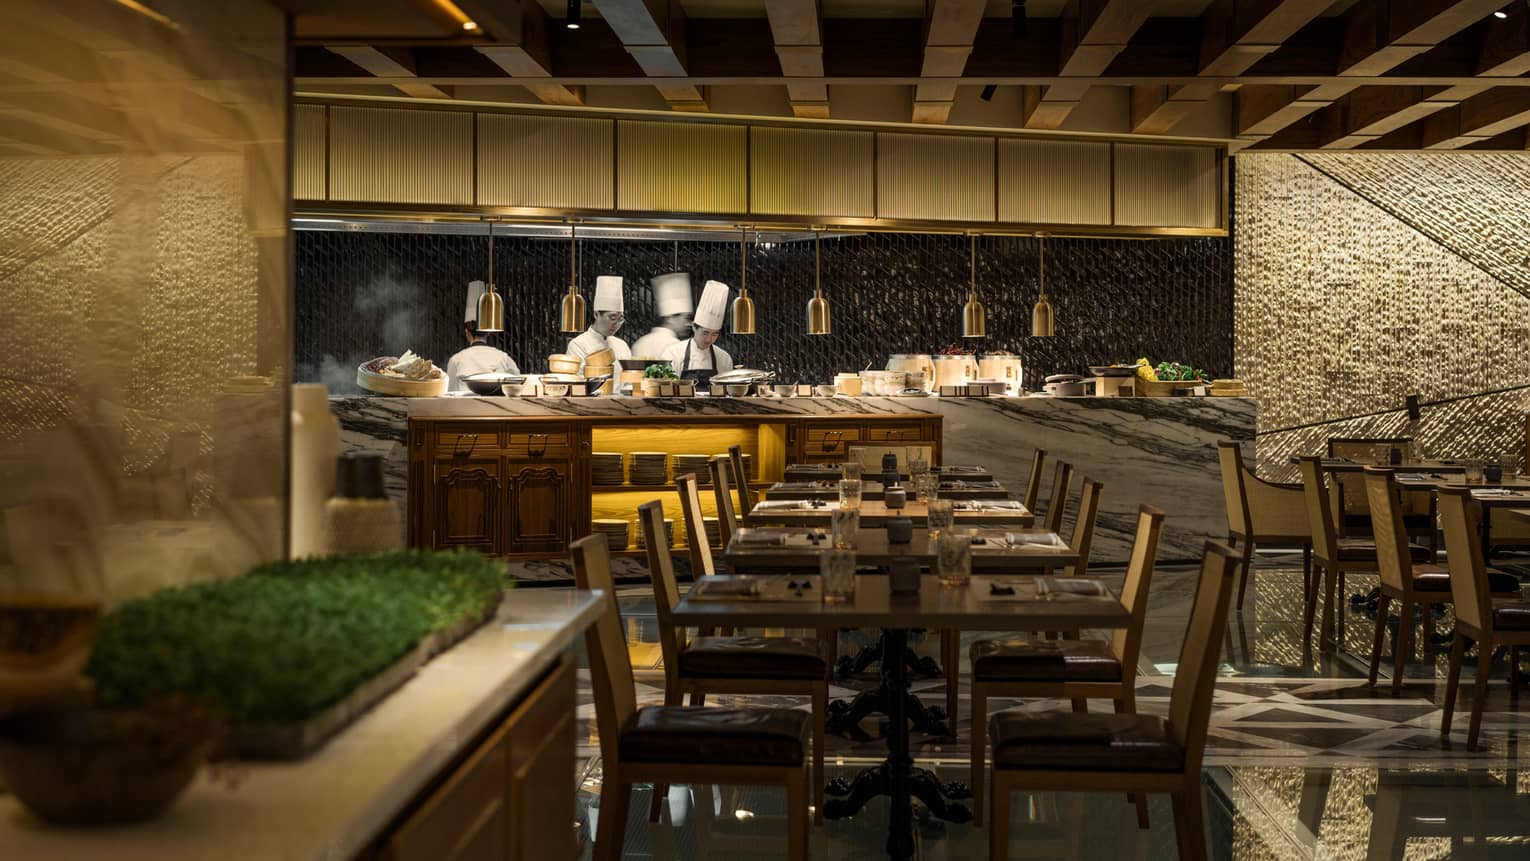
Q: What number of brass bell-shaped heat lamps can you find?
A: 6